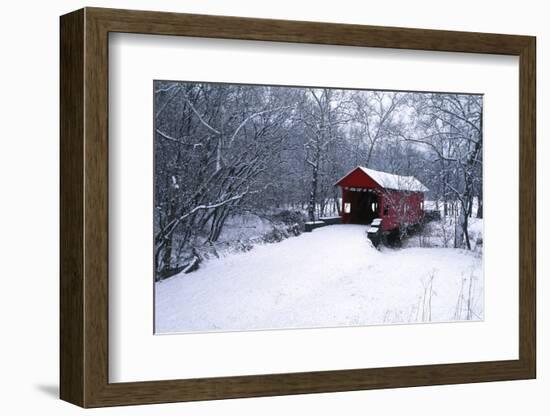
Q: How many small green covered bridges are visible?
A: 0